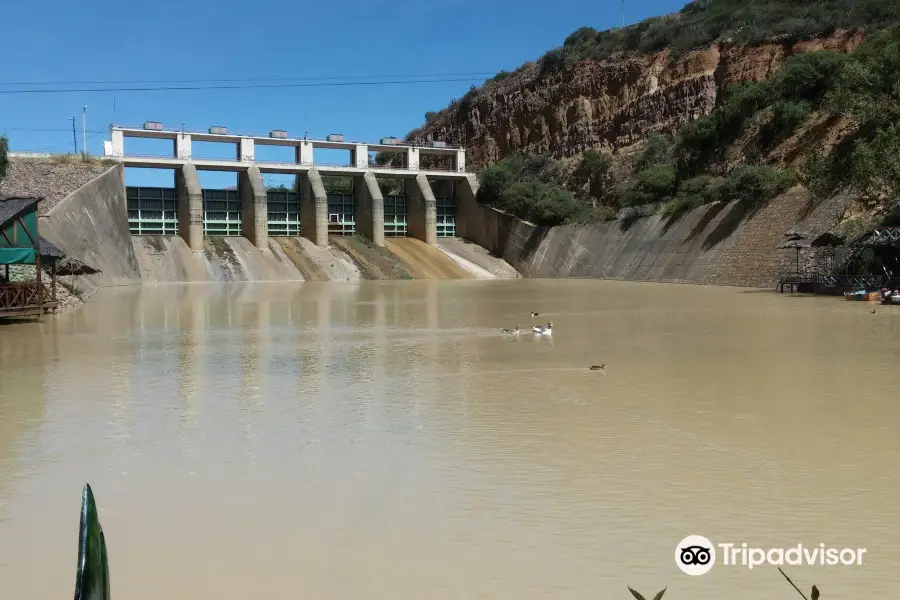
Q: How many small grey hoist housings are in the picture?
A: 6